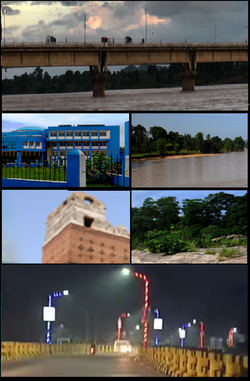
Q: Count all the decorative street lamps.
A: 7